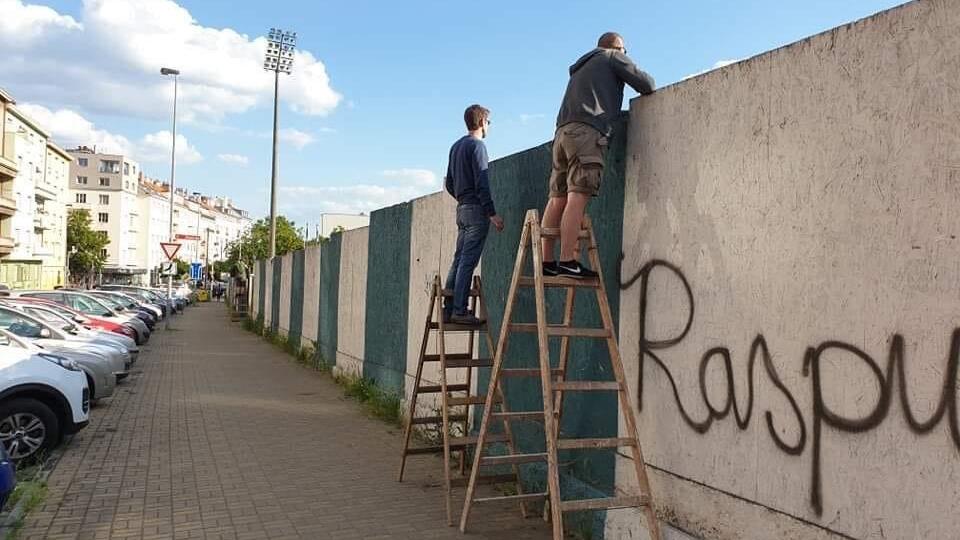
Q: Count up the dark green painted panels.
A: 6